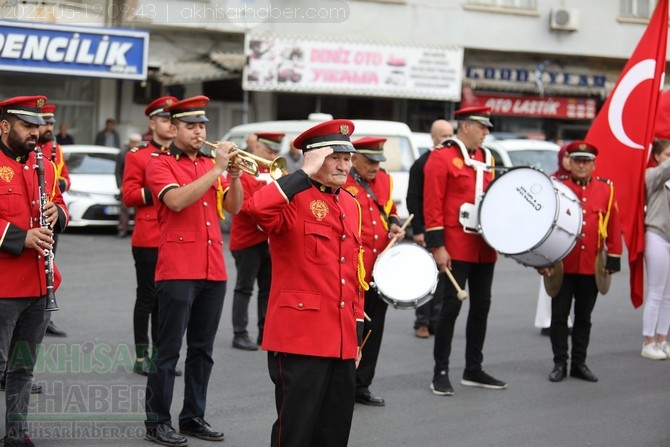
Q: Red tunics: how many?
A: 9